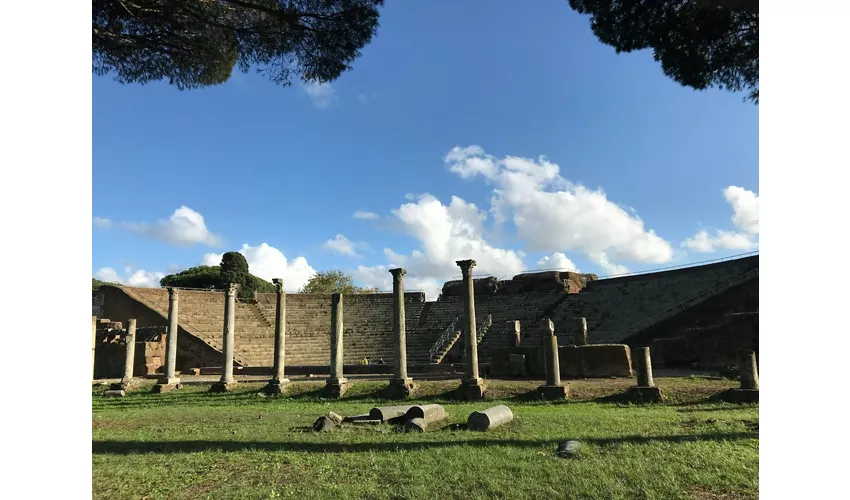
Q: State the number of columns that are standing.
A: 11